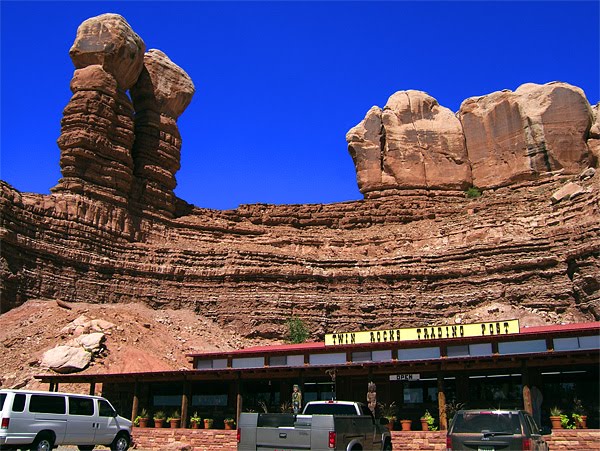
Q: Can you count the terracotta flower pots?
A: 11